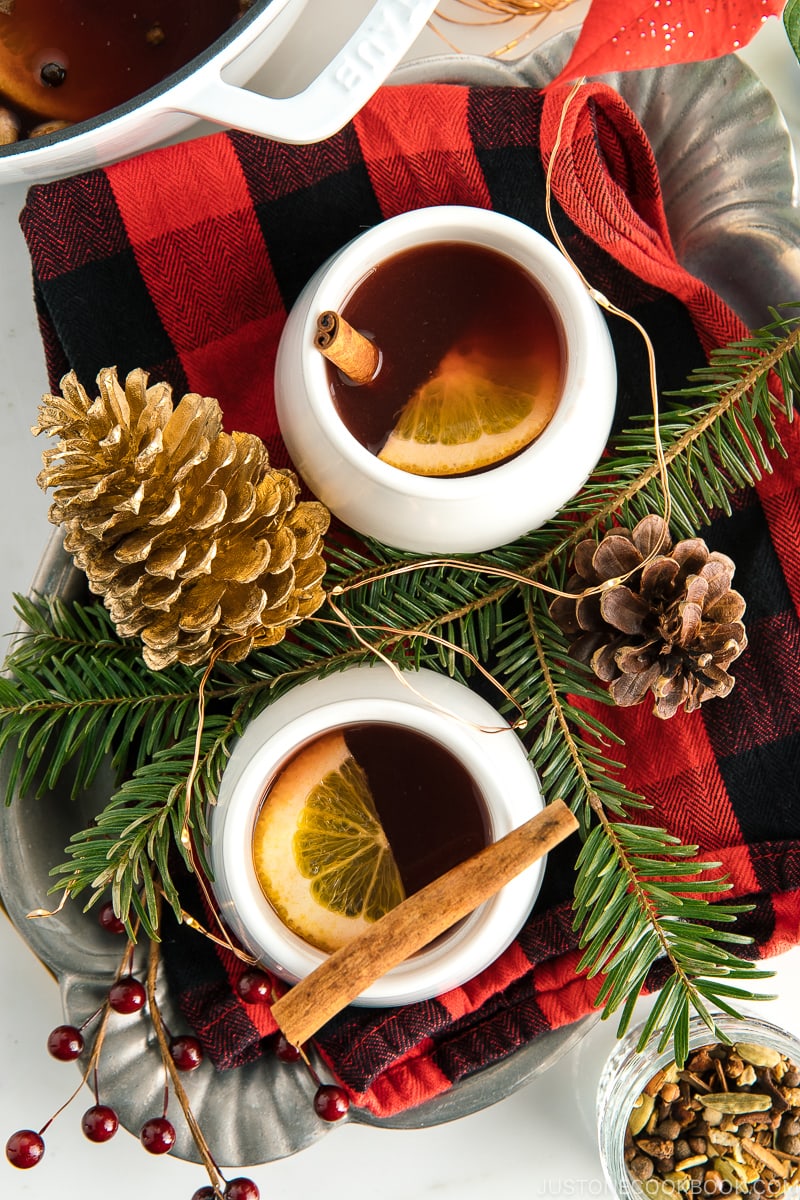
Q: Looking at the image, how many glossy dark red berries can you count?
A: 12